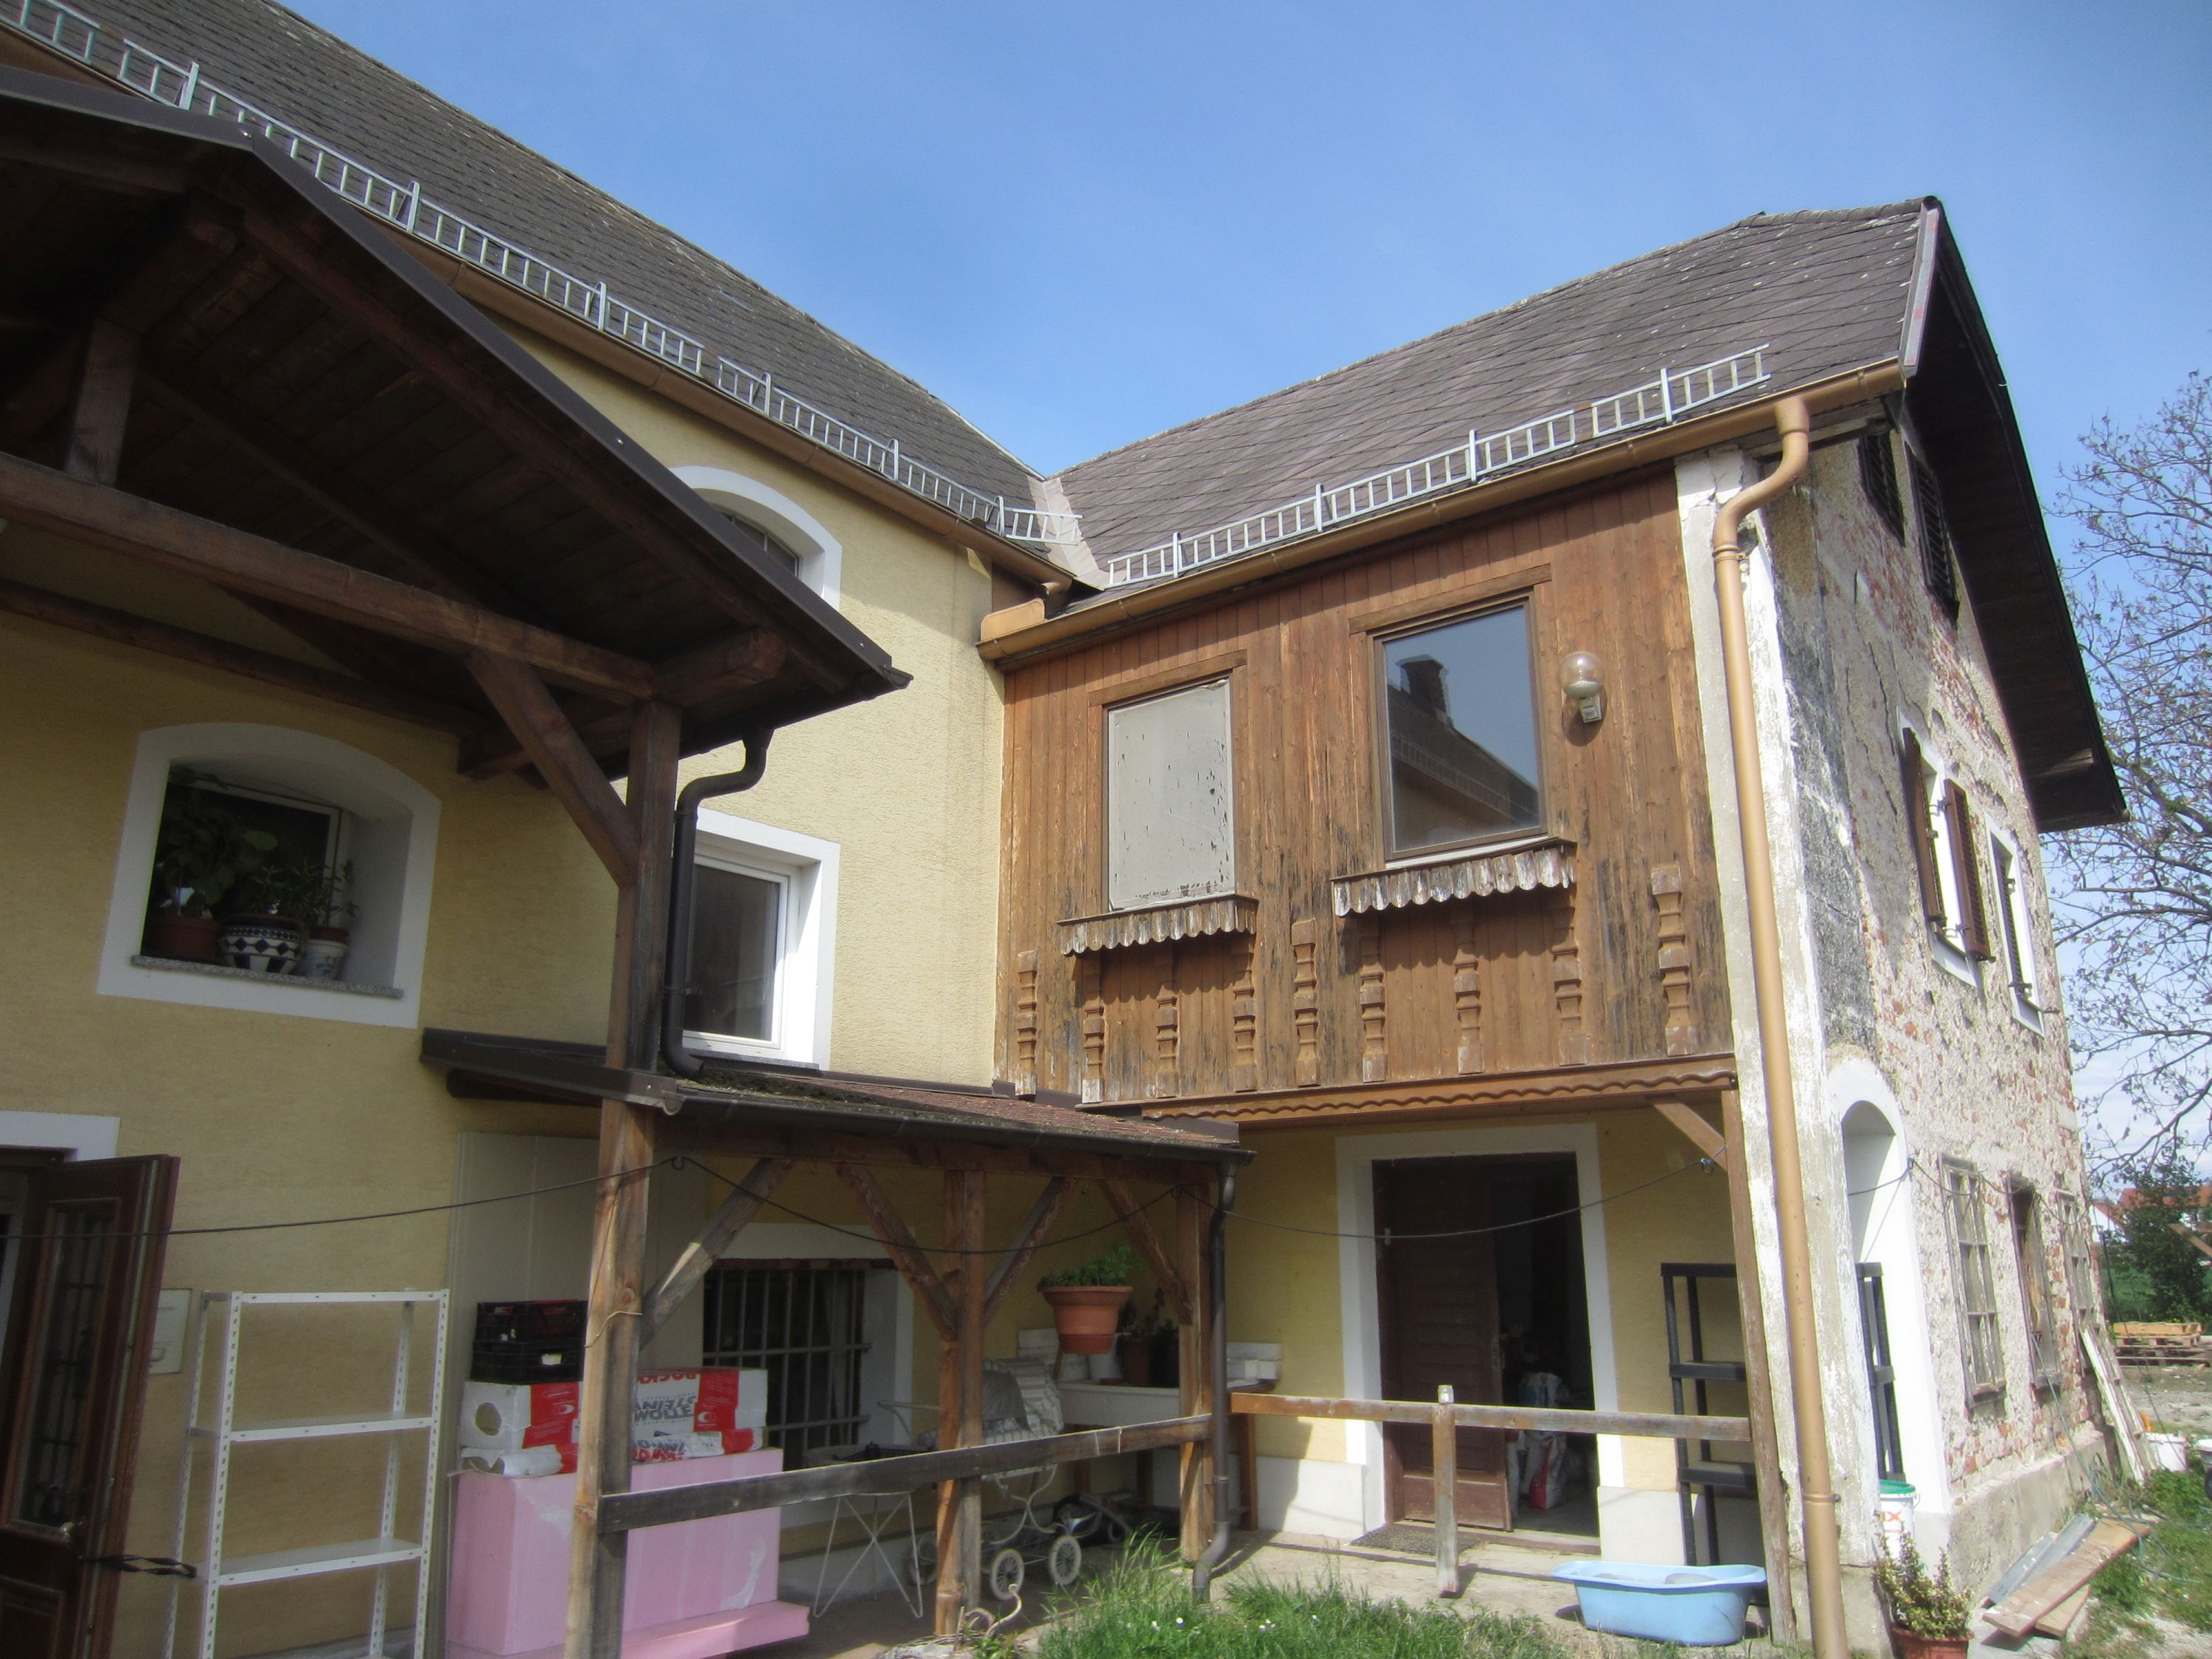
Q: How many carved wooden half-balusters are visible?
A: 9